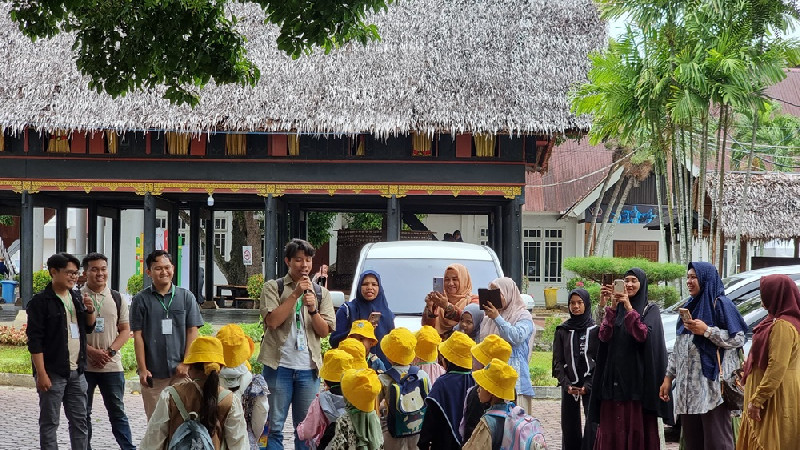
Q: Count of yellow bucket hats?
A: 11